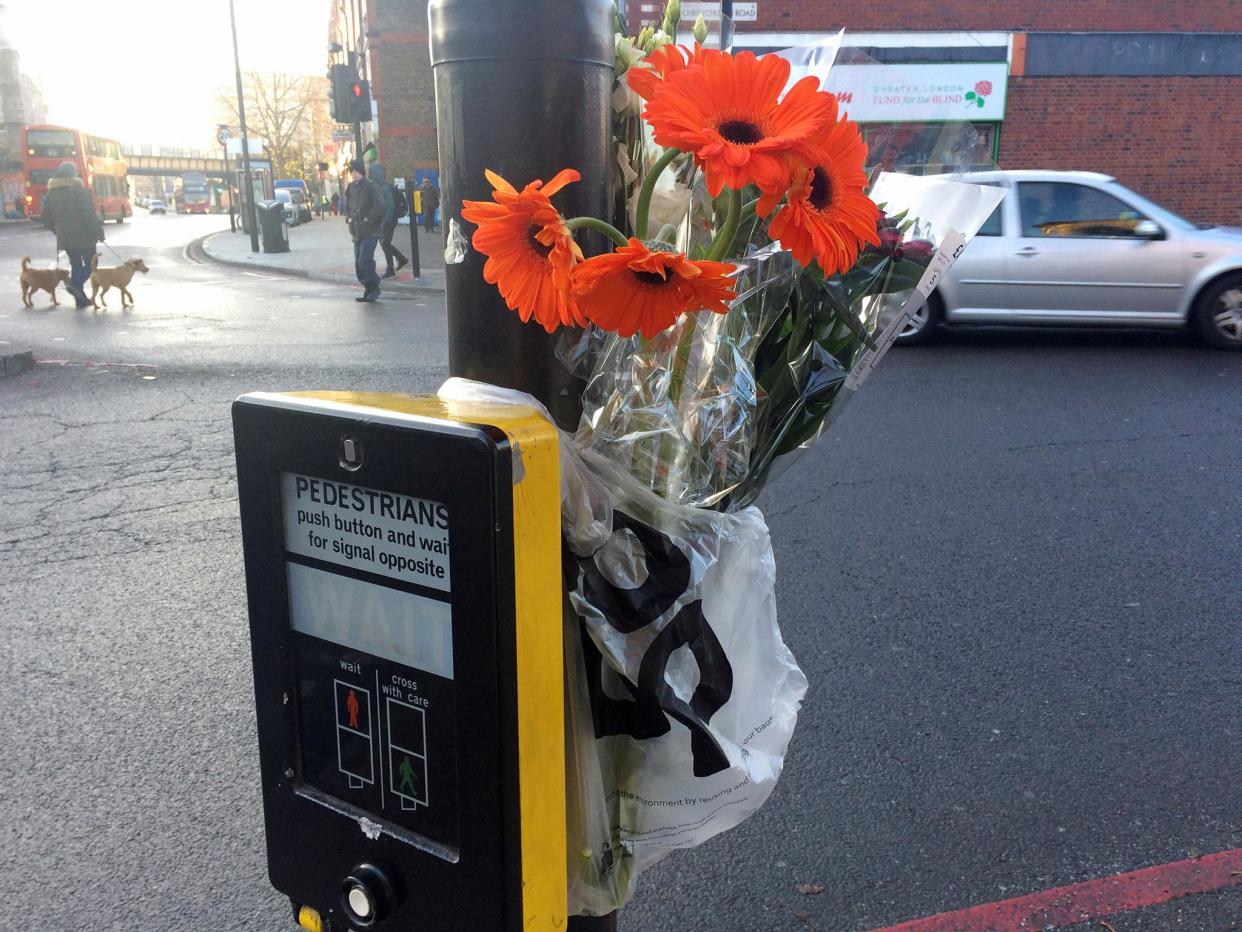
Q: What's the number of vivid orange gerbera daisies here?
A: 5